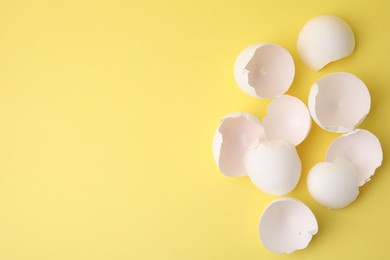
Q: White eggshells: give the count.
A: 9